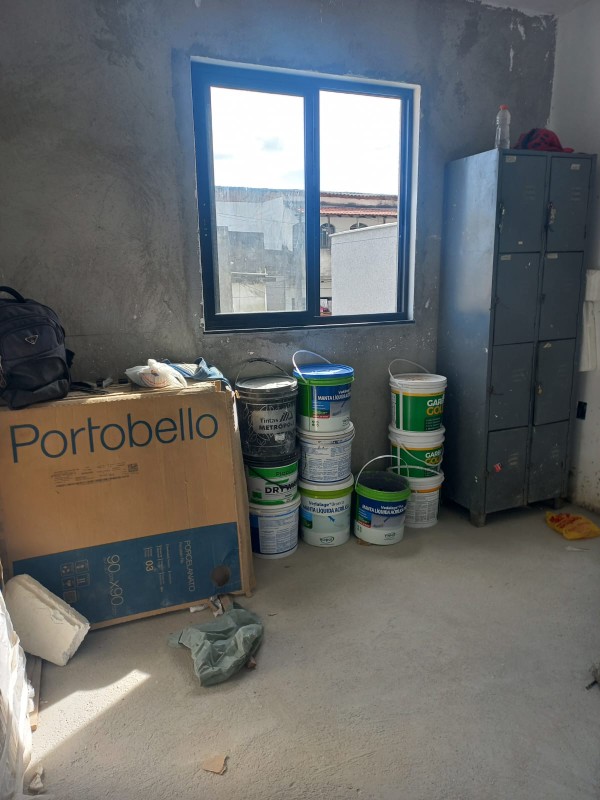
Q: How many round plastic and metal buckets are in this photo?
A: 10